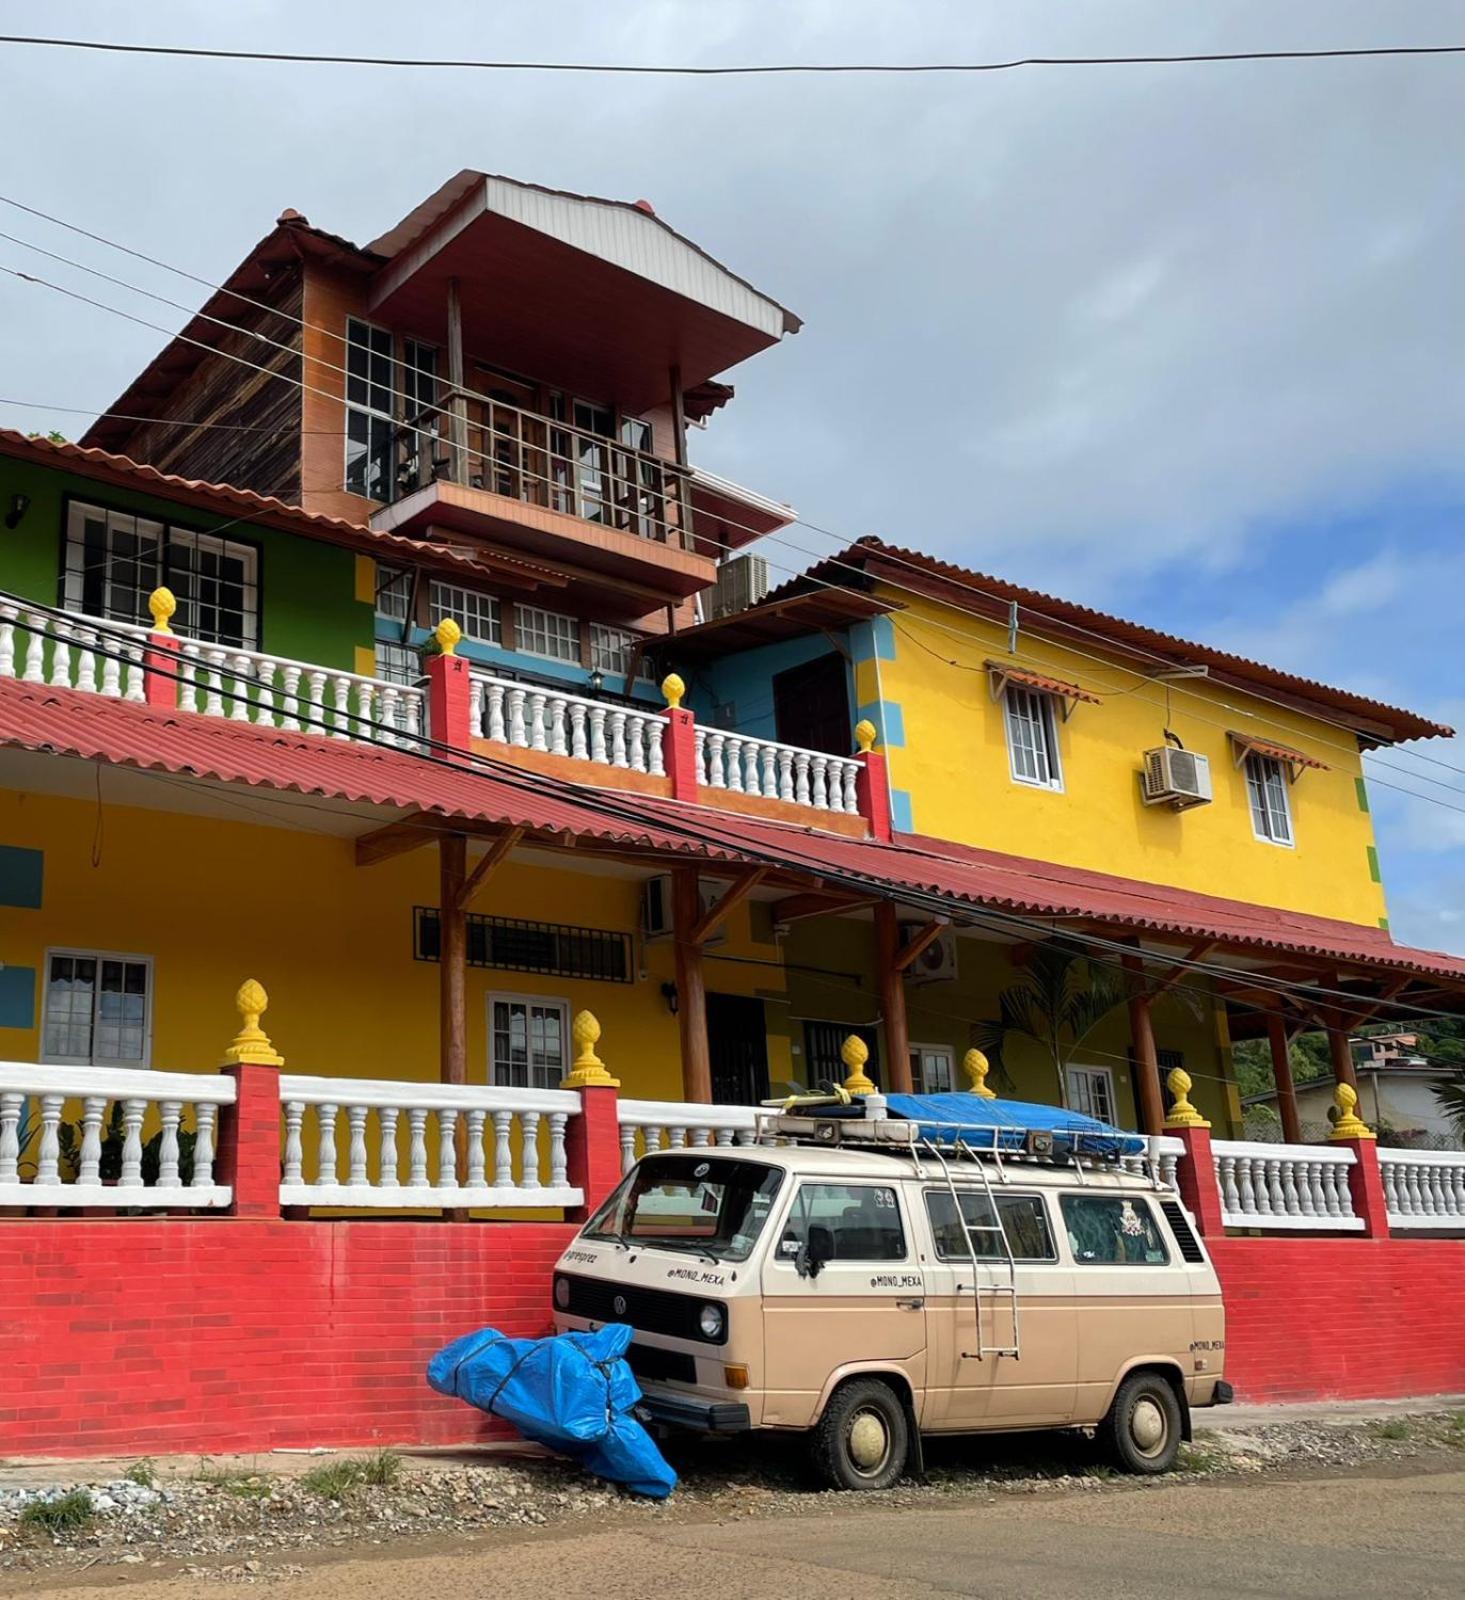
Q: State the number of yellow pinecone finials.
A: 10